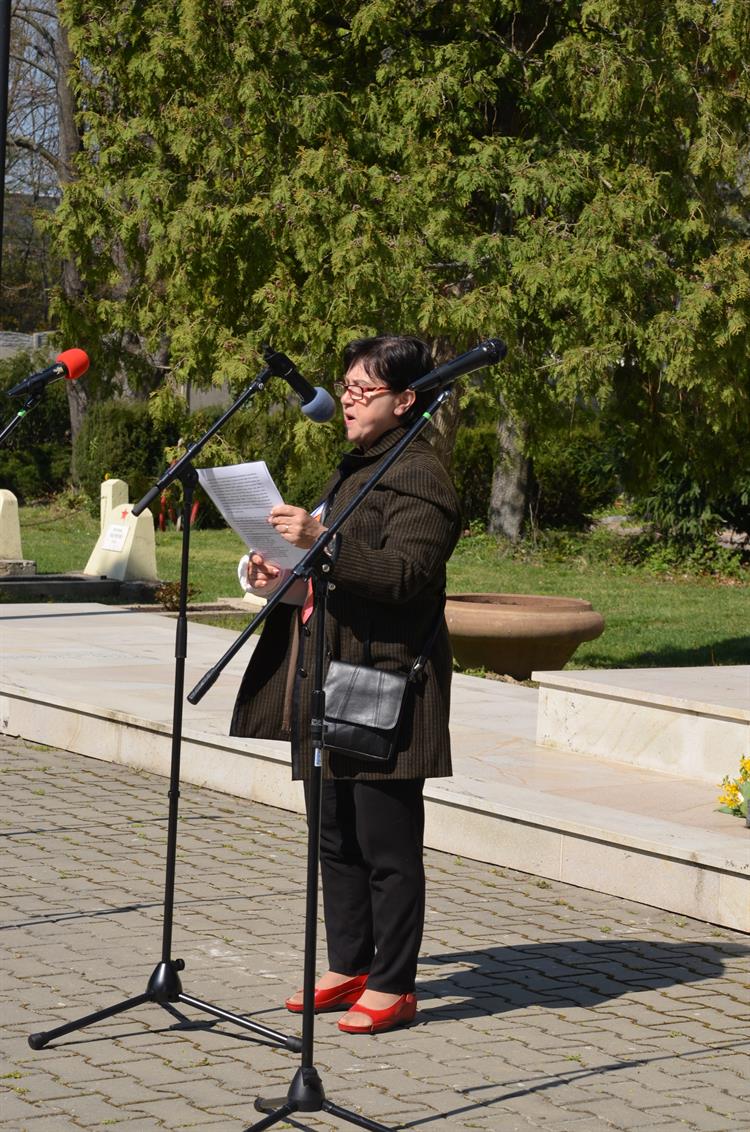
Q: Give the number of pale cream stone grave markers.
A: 3